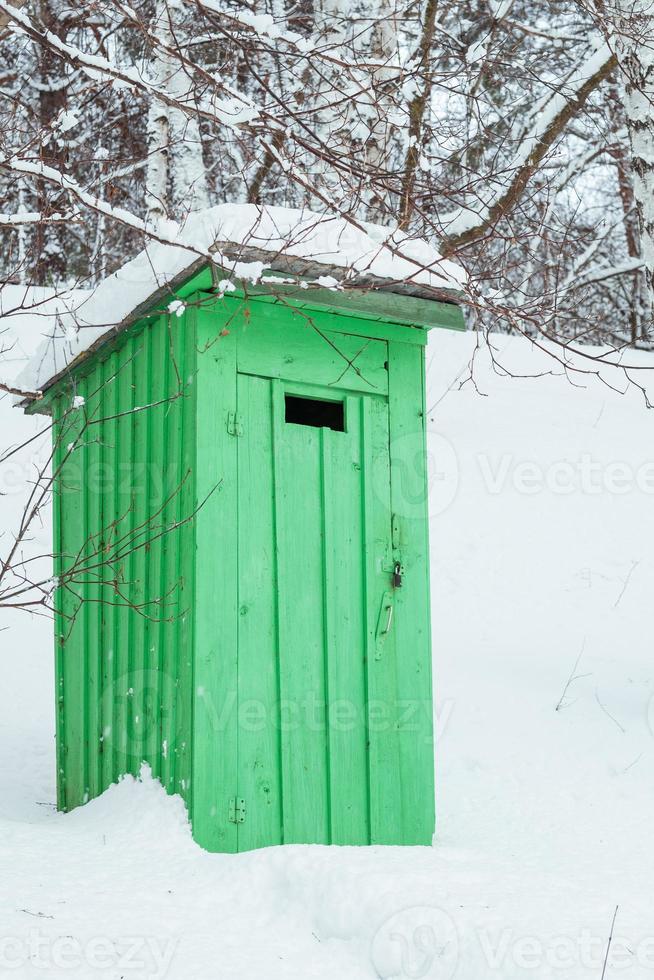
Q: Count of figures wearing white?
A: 0